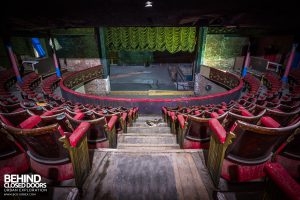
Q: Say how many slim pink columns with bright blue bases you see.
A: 4